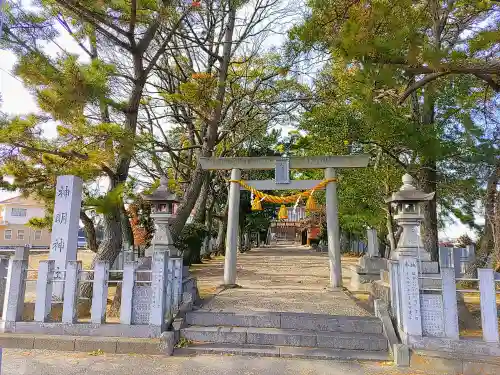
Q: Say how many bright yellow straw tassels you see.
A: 3